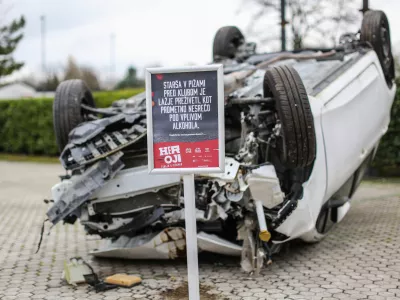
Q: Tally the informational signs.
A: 1